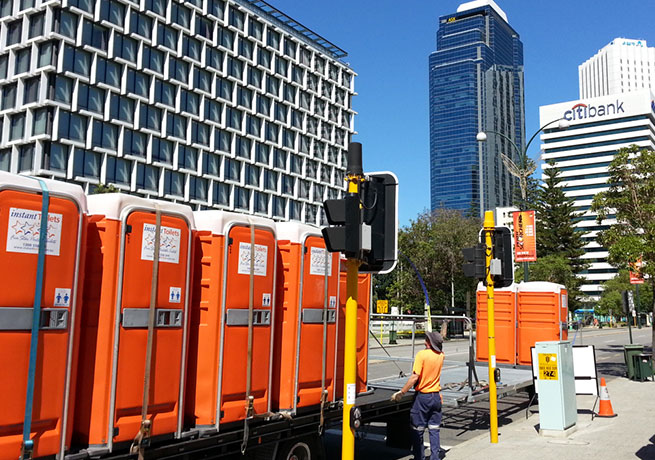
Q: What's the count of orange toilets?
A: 7